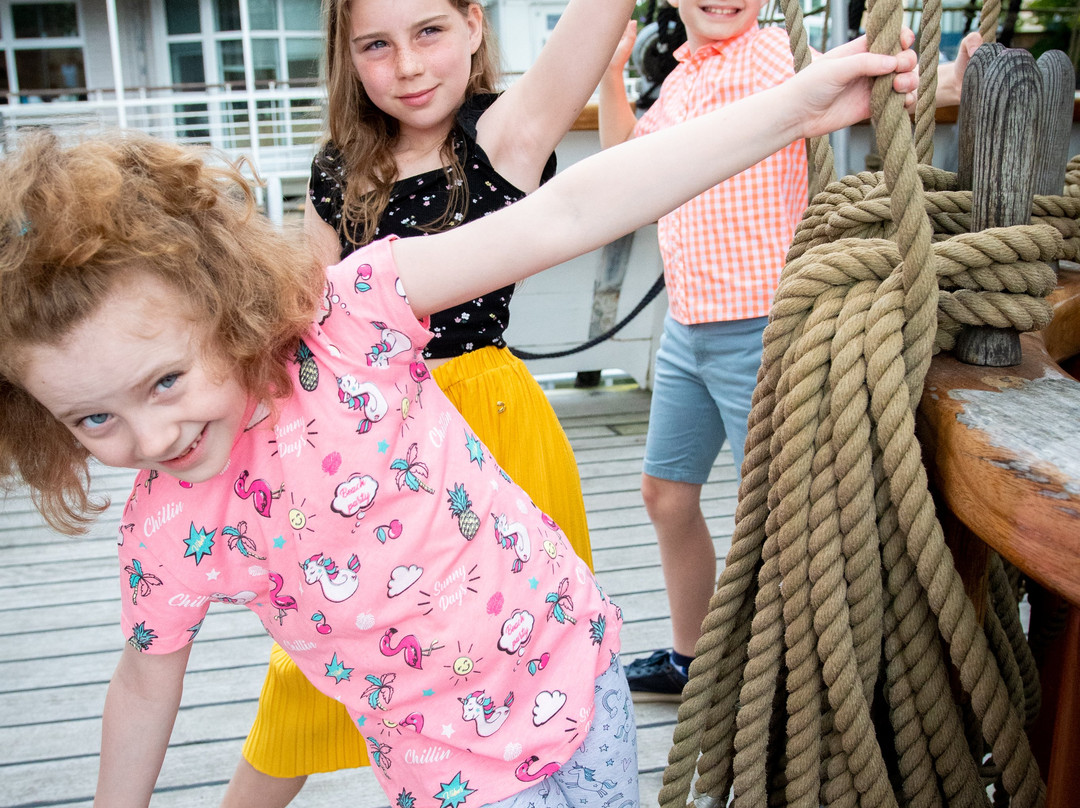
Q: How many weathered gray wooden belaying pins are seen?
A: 3